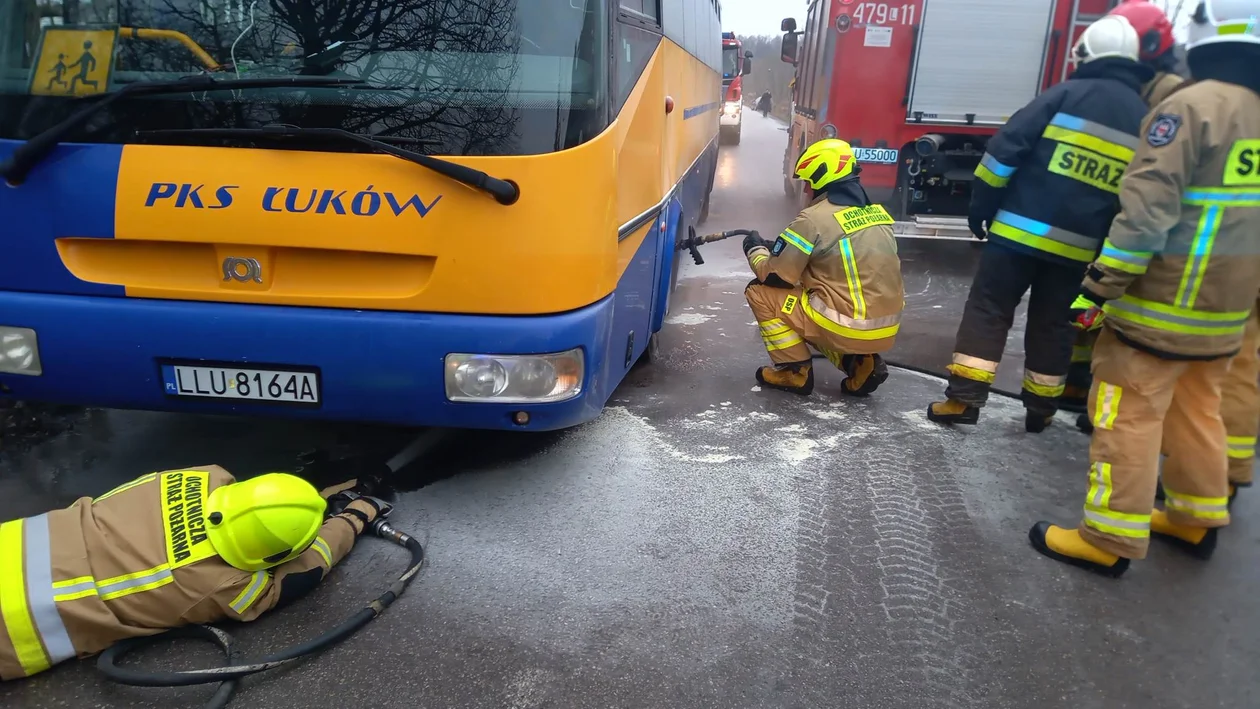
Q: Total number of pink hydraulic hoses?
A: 0